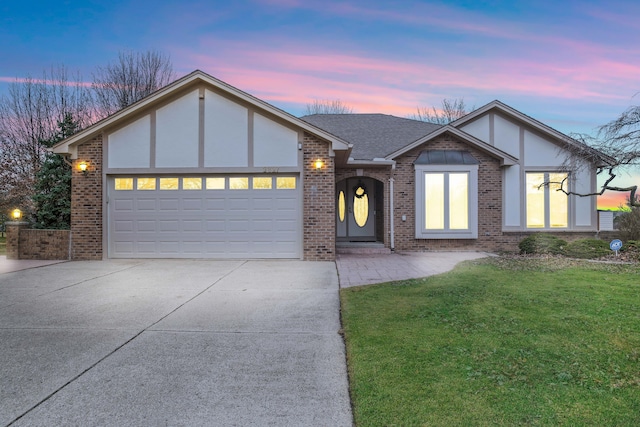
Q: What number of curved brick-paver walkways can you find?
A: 1